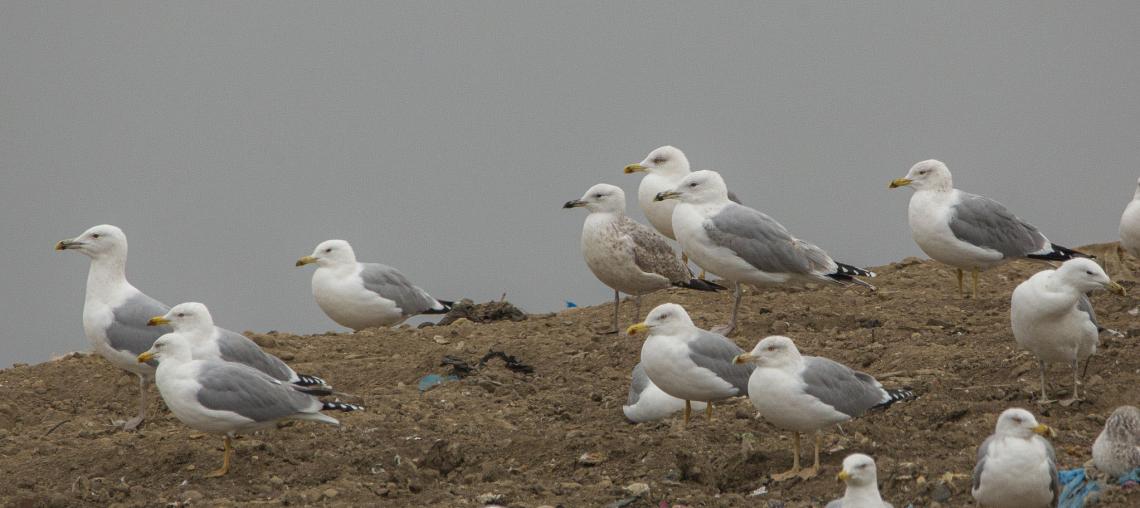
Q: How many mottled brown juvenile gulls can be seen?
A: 2